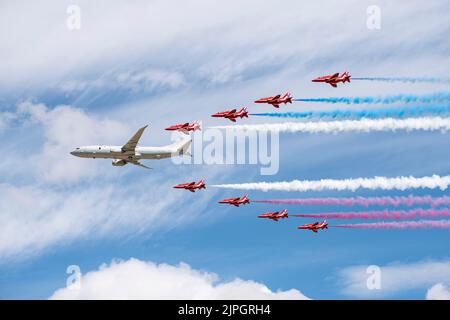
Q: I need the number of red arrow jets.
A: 8